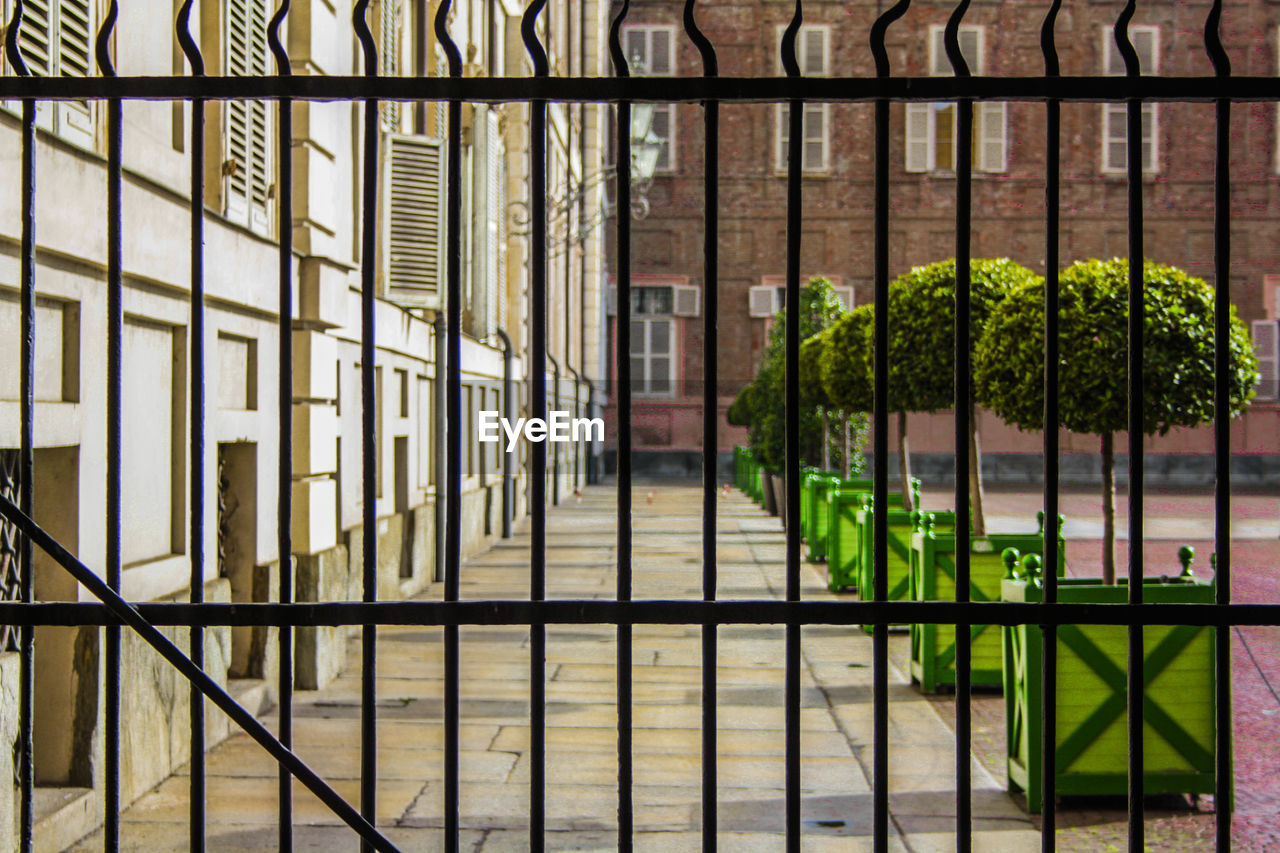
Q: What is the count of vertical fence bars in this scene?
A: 15